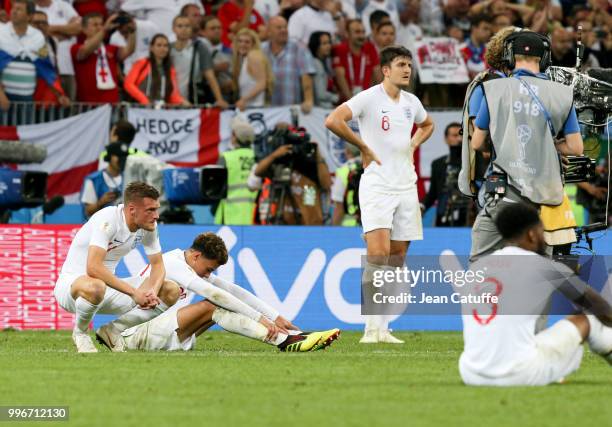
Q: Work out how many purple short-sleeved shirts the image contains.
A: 0